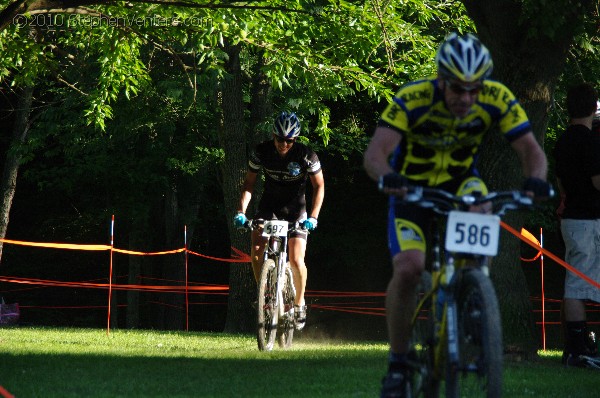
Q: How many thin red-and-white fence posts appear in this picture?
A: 3